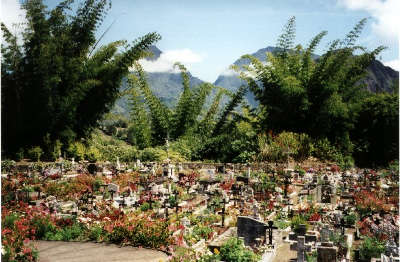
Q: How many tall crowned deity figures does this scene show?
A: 0